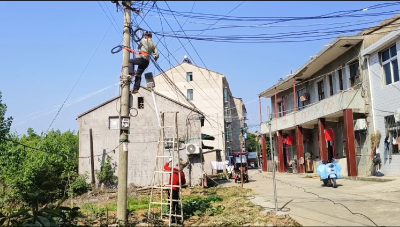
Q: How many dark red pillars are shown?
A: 5